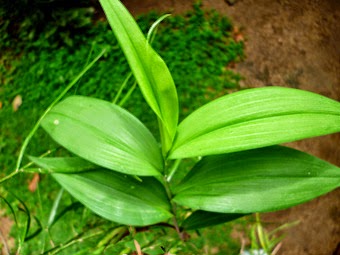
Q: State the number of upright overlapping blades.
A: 2